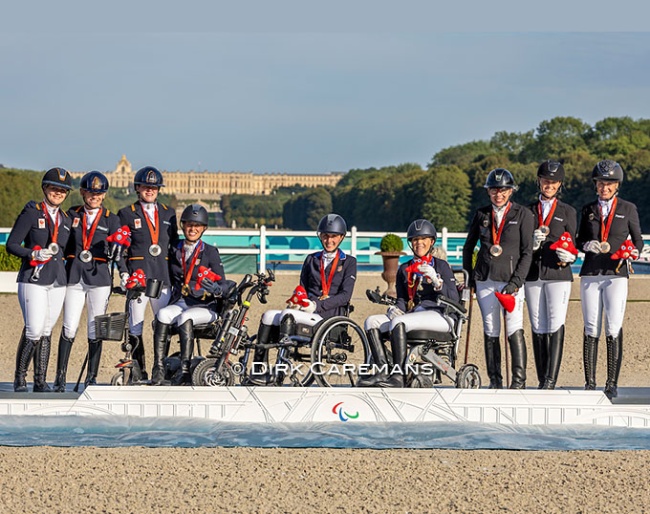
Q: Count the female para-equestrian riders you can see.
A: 9